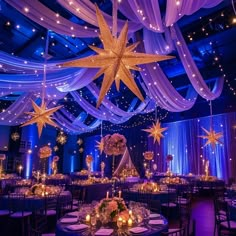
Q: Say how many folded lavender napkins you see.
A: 7